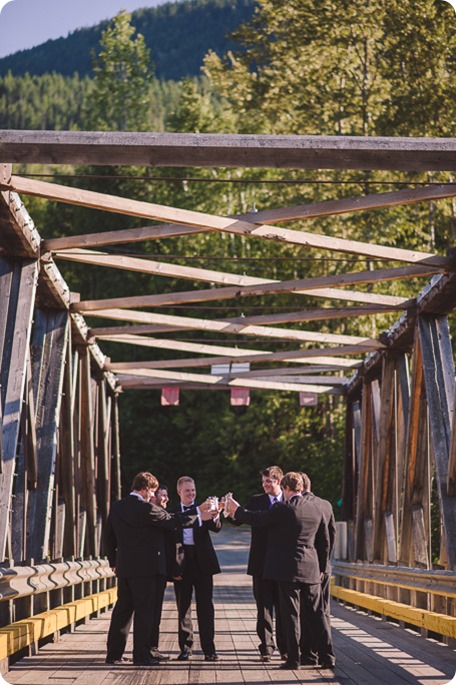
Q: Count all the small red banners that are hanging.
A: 3